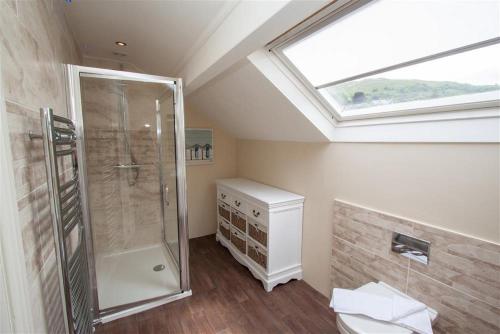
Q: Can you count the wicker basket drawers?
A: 6